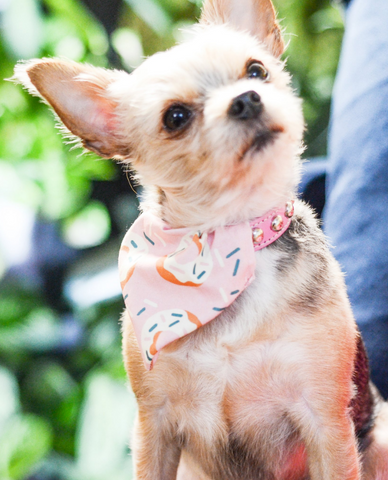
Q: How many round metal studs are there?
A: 3